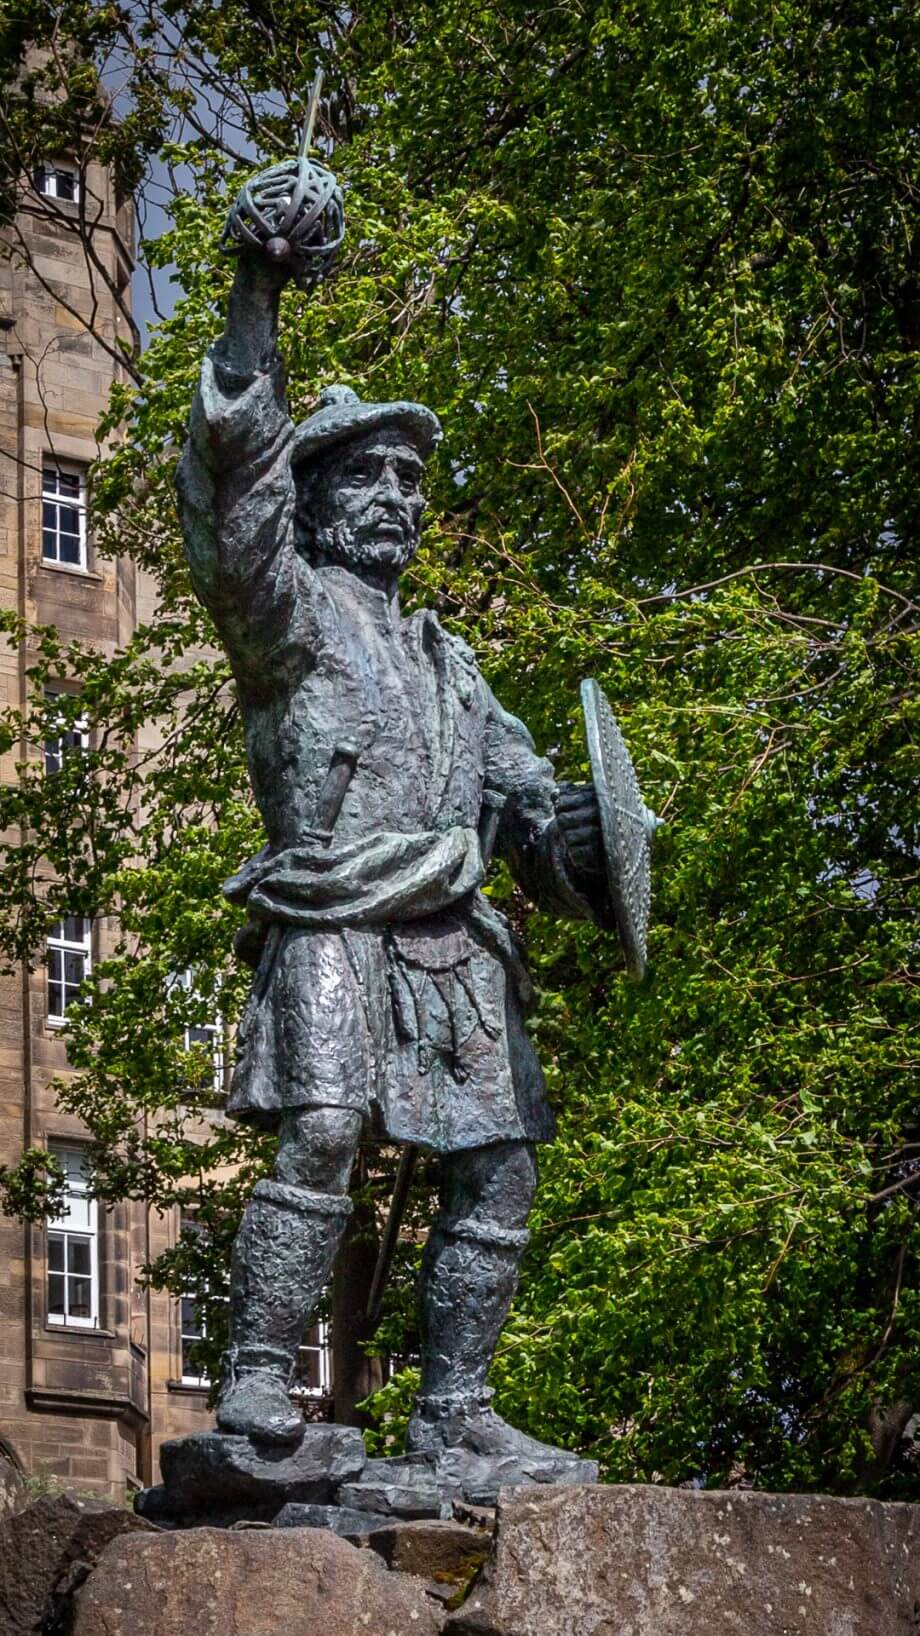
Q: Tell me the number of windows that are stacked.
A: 5